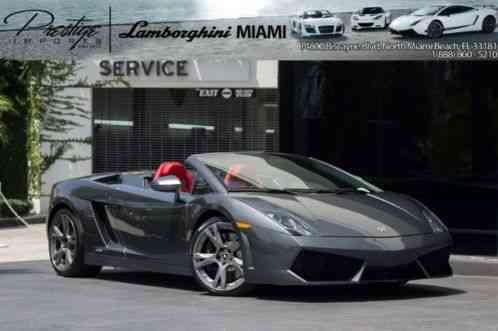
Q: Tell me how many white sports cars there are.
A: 3